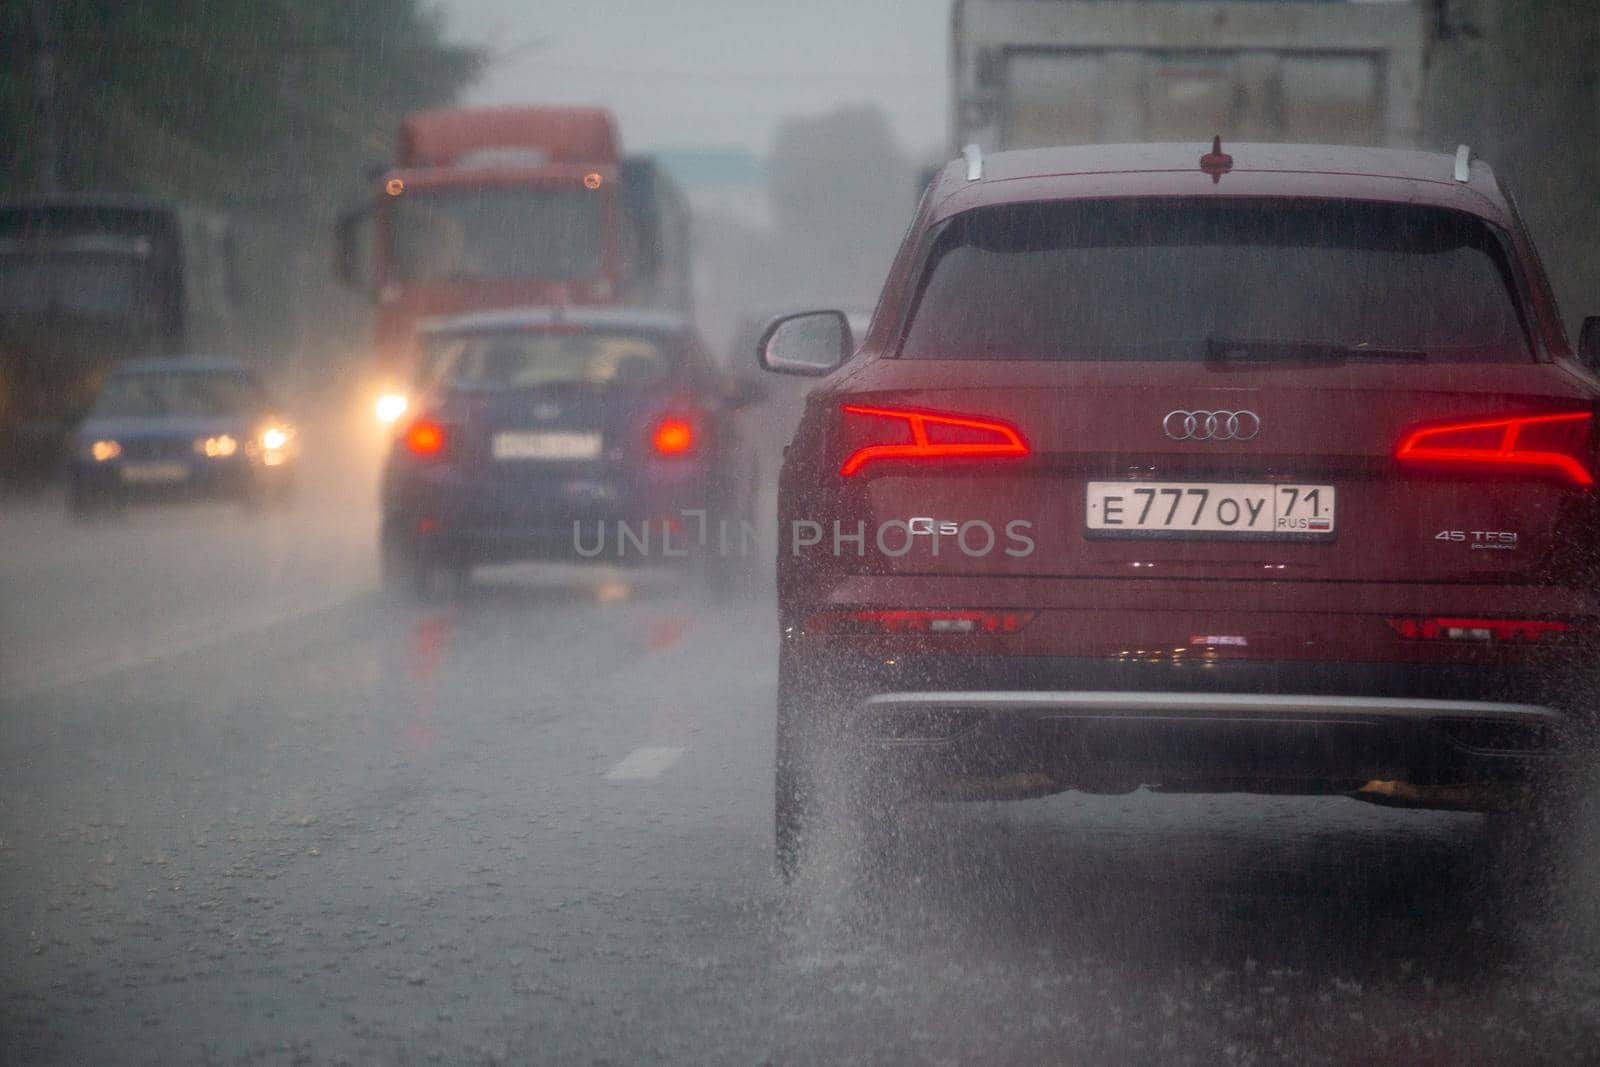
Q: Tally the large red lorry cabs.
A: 1